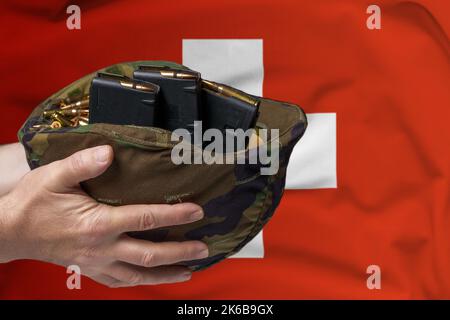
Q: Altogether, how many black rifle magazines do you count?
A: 3